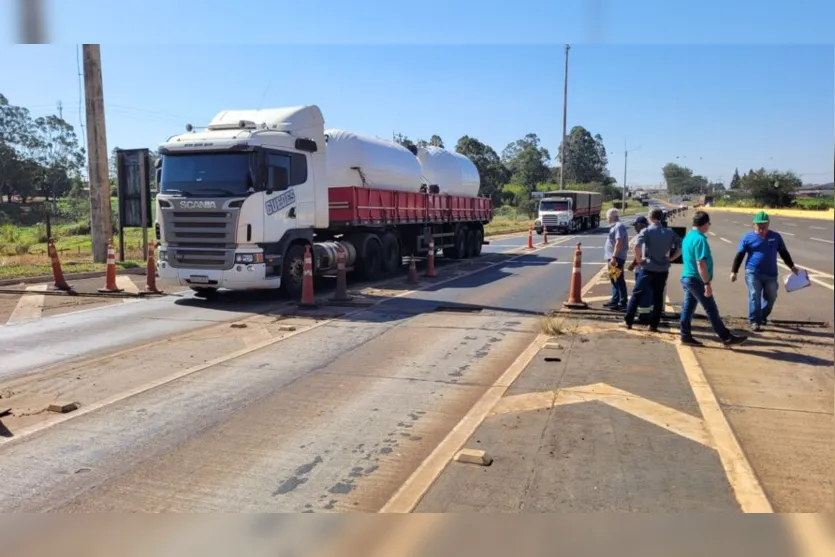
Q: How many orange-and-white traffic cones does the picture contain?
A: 10